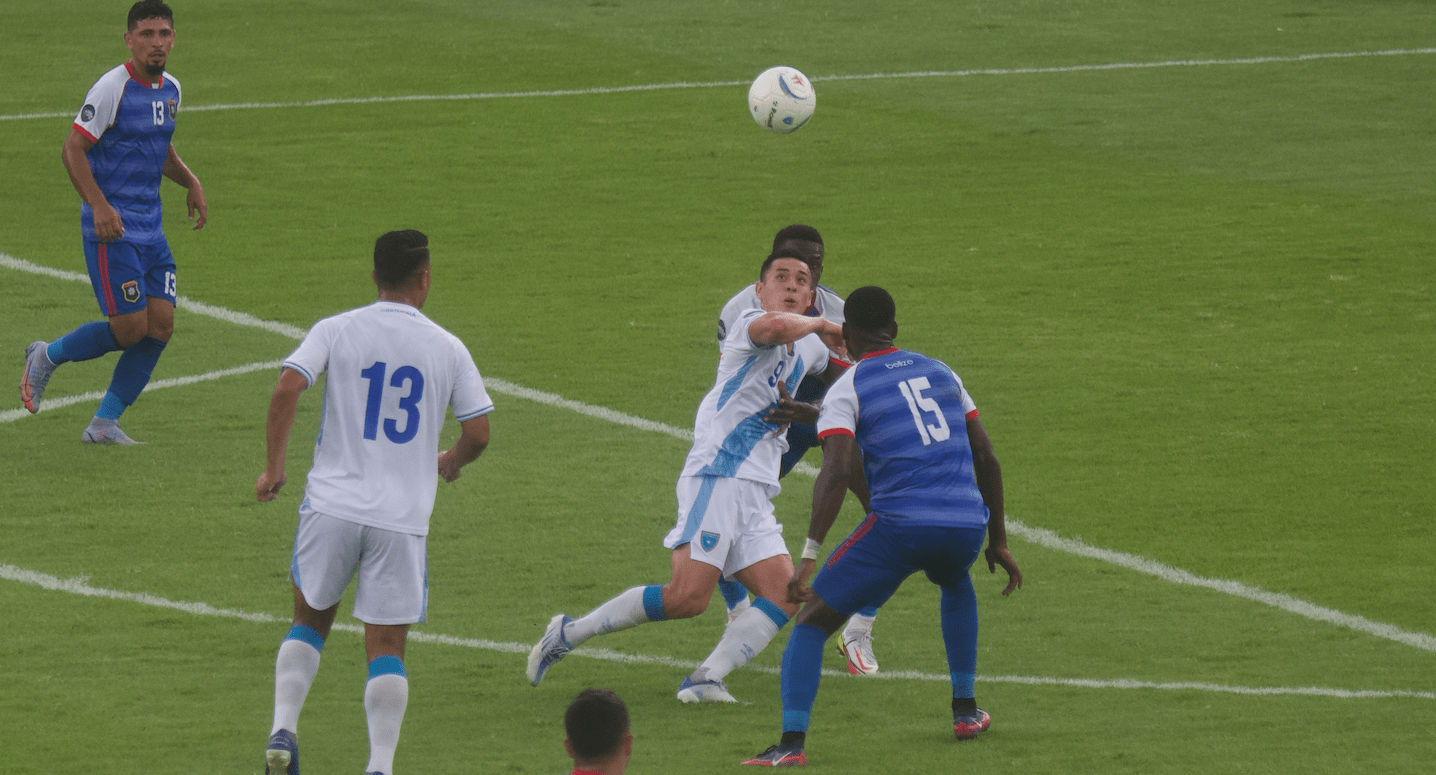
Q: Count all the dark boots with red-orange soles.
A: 2